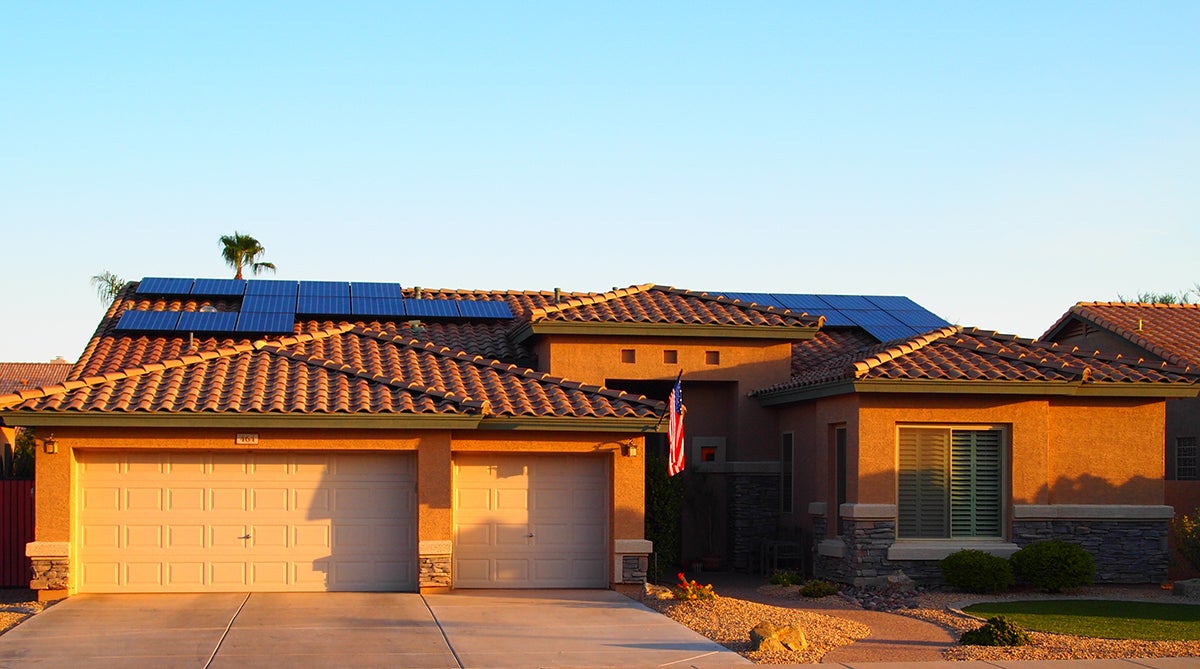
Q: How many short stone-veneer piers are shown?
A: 3